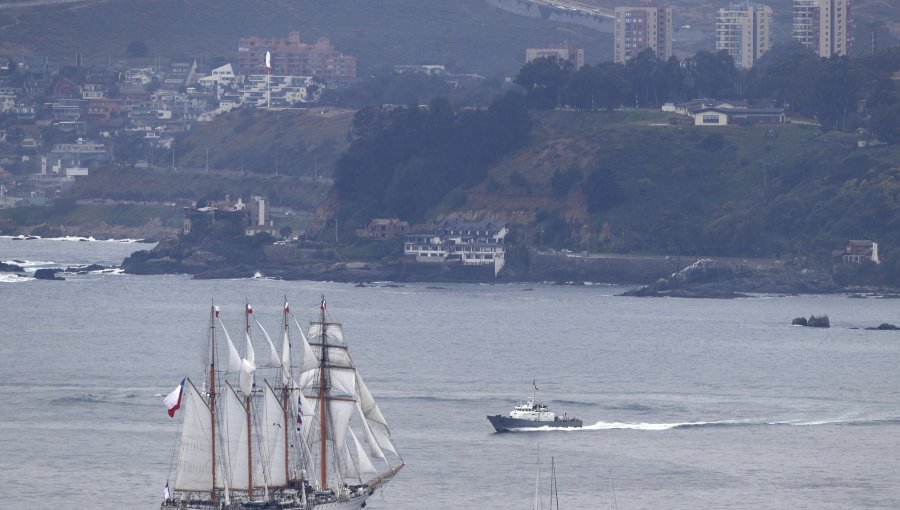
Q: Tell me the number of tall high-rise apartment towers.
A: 3